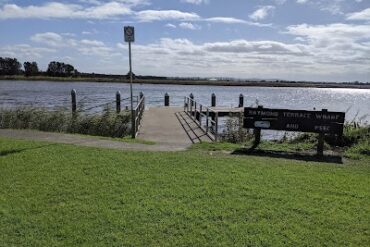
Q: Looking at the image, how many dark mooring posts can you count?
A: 7